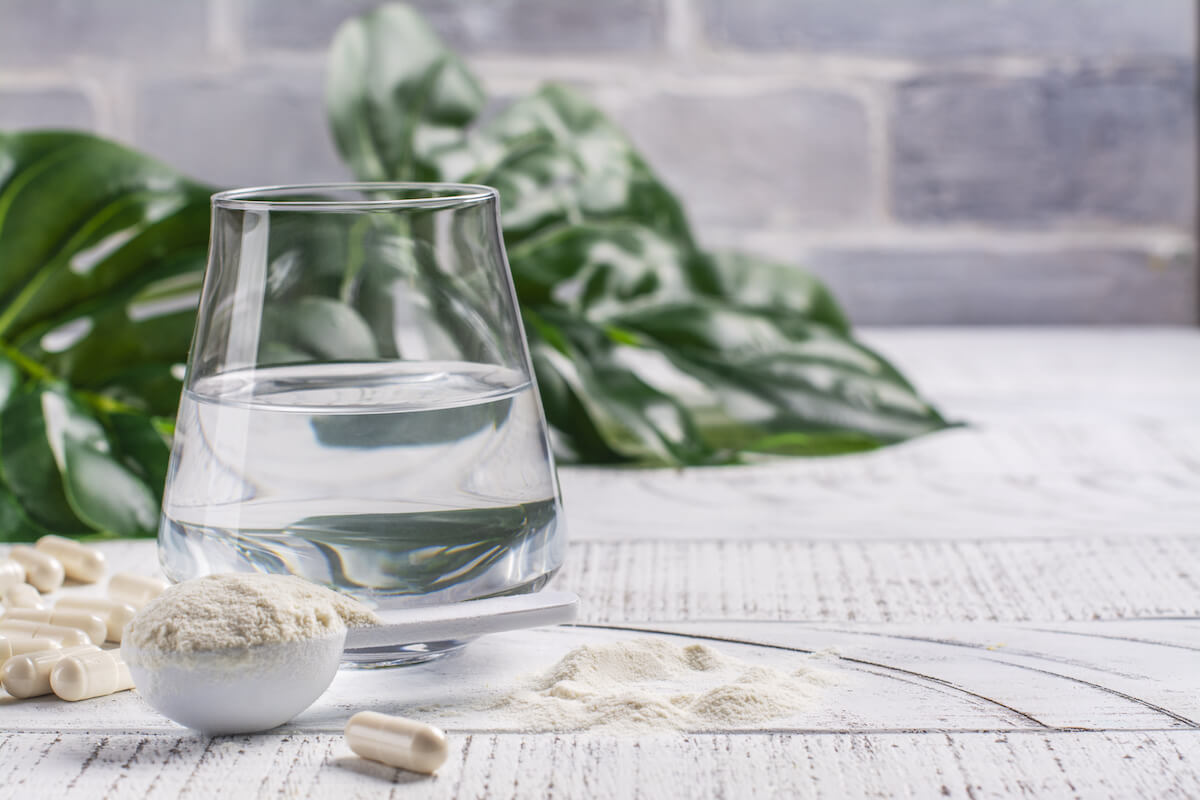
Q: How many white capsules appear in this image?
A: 12